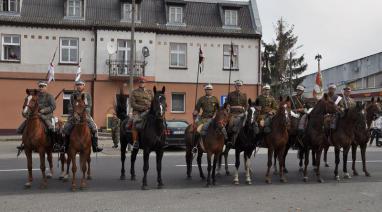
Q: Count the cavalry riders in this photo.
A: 9